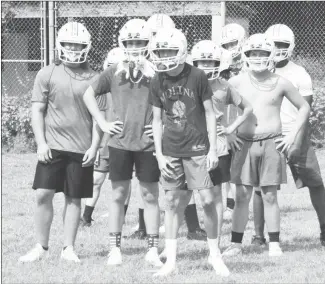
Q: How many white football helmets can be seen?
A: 9